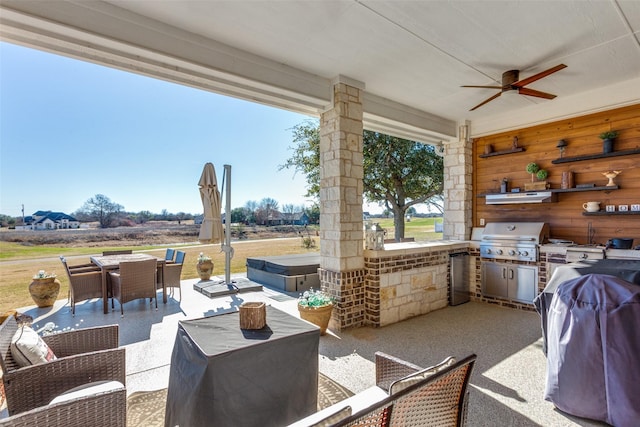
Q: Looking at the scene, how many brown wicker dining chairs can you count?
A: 6